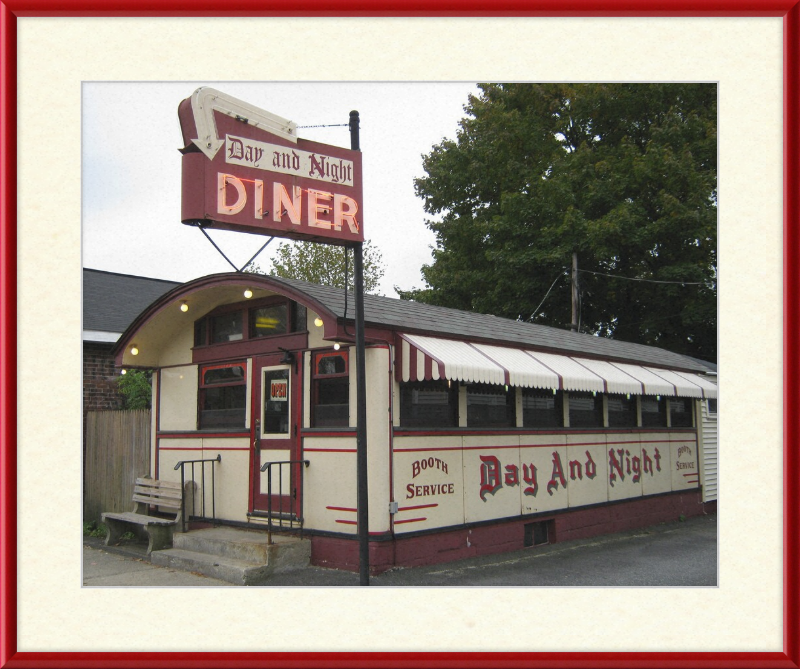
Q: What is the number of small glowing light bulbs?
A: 6